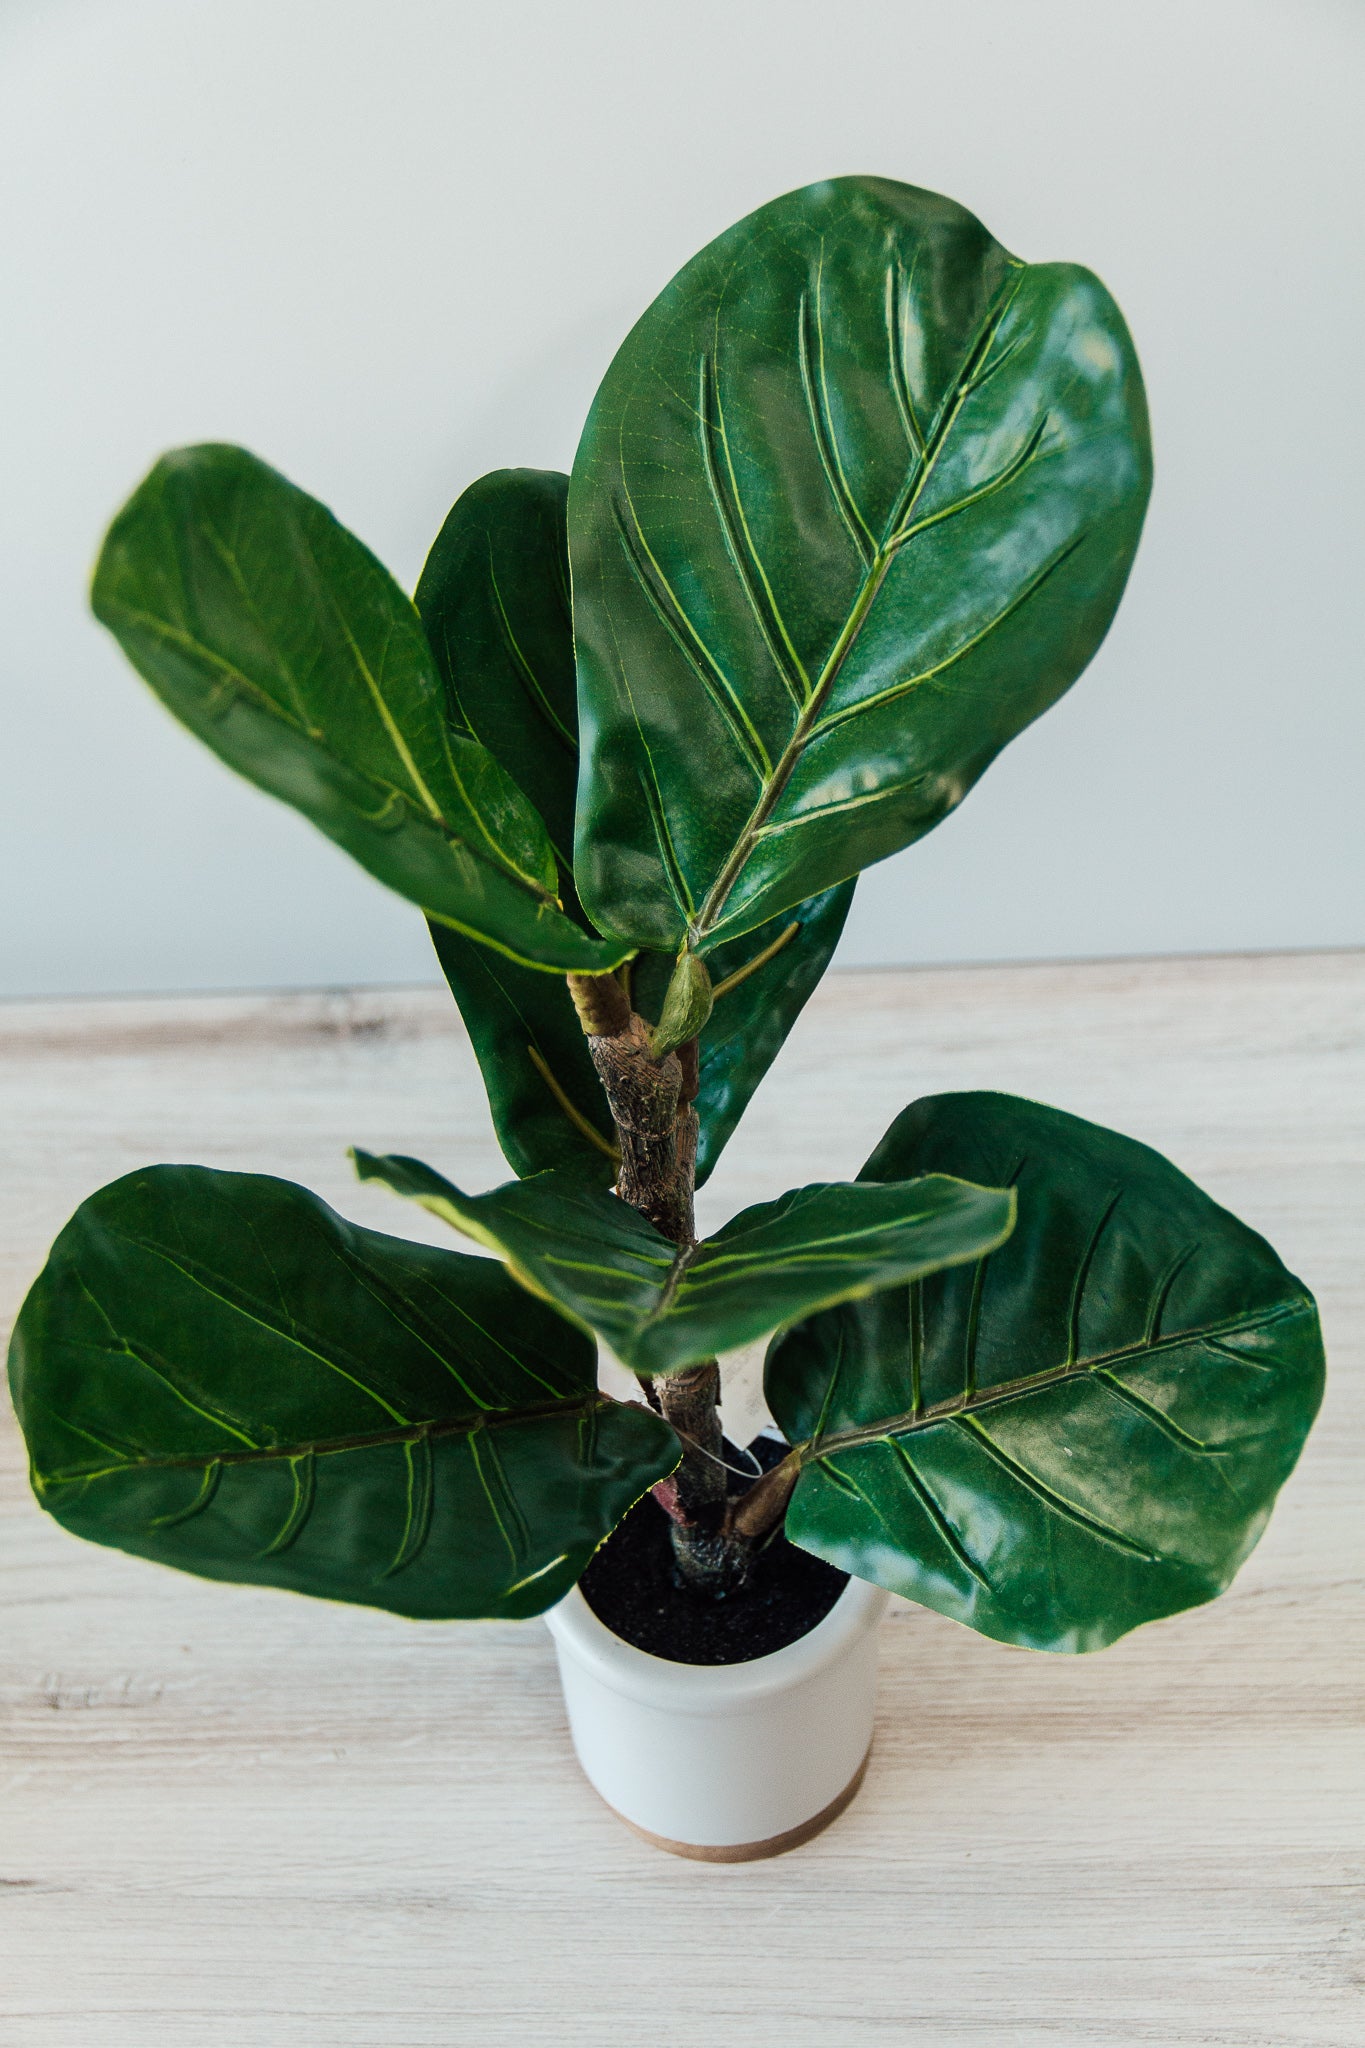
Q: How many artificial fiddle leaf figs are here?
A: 1